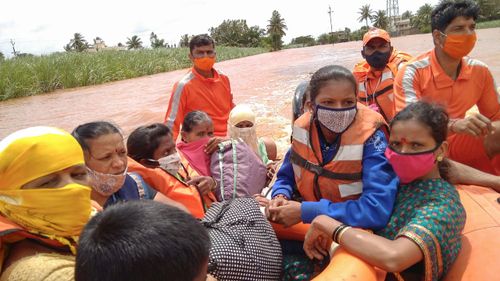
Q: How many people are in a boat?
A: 11